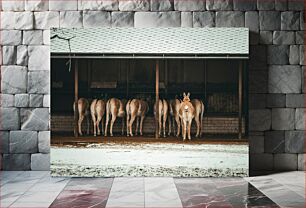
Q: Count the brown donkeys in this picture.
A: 8